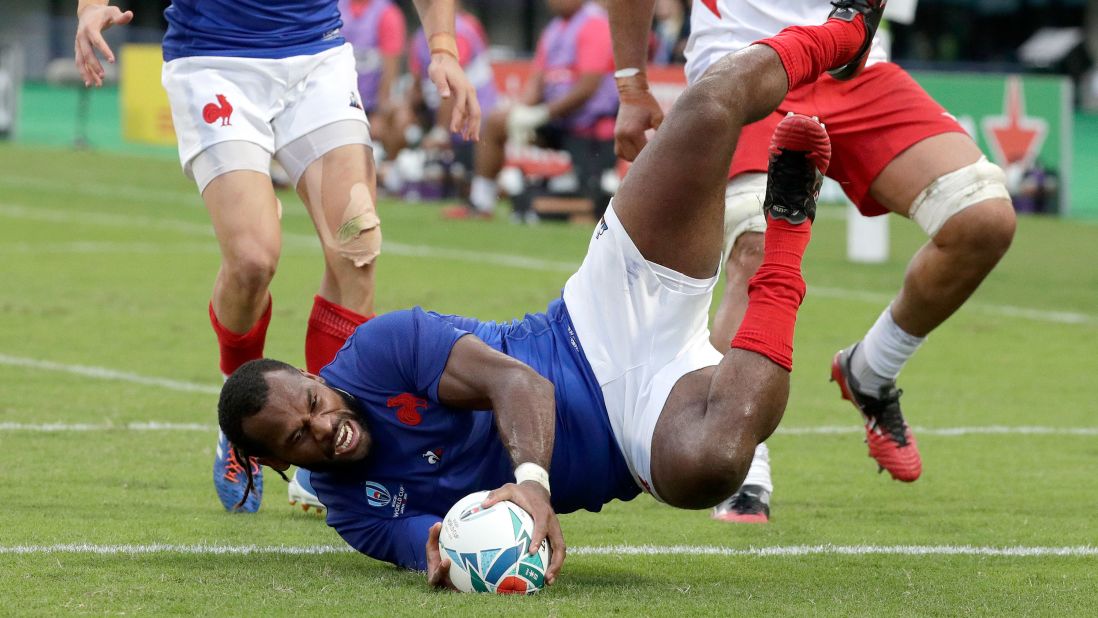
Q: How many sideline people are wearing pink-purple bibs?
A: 3